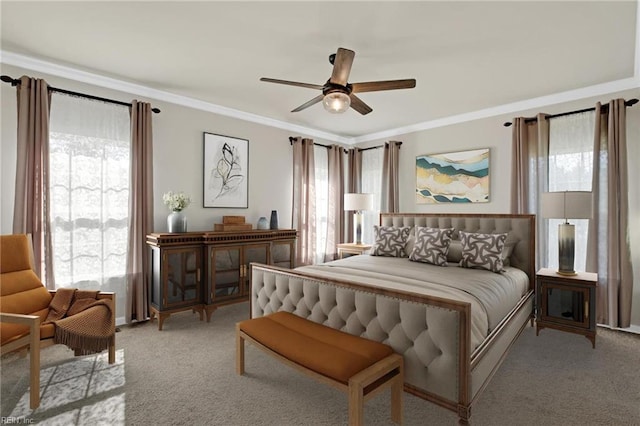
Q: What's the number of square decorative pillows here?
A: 3